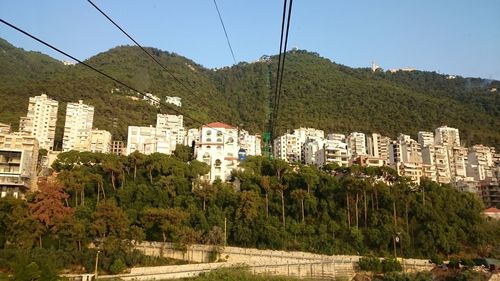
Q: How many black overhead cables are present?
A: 5